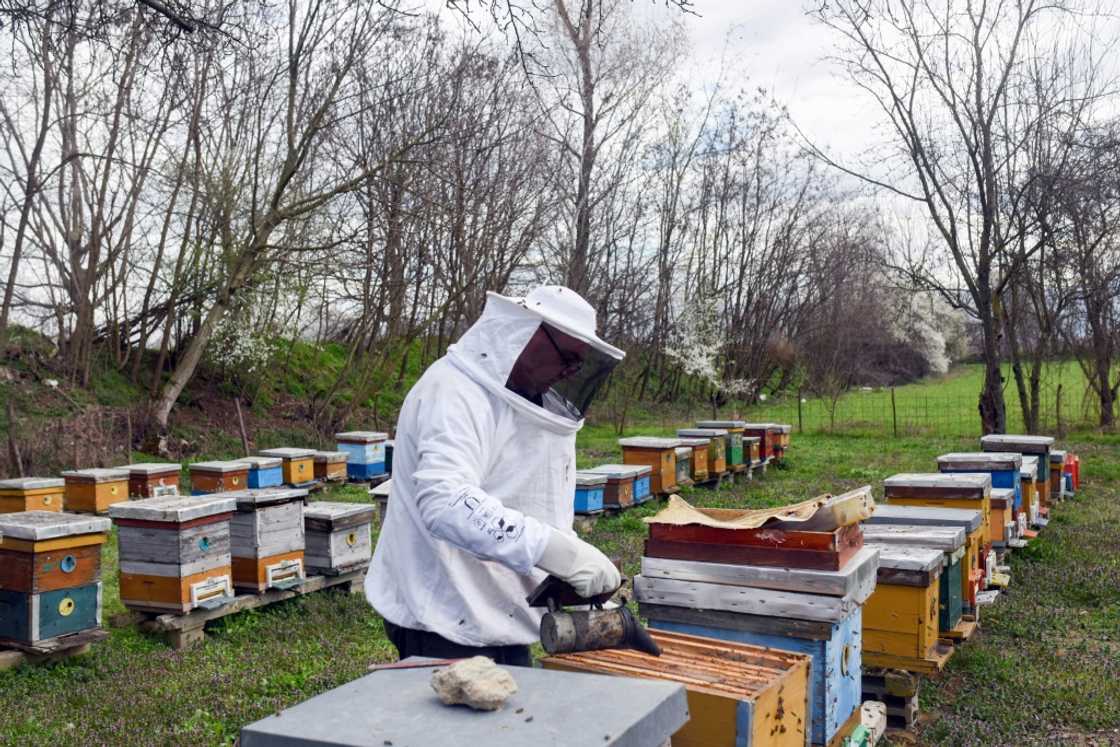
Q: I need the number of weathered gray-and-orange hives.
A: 2